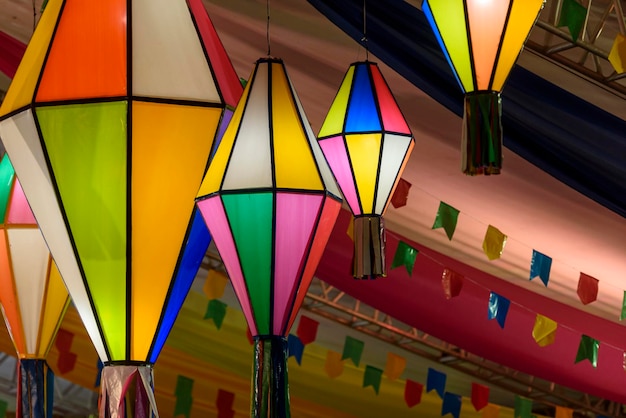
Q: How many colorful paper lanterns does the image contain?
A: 5